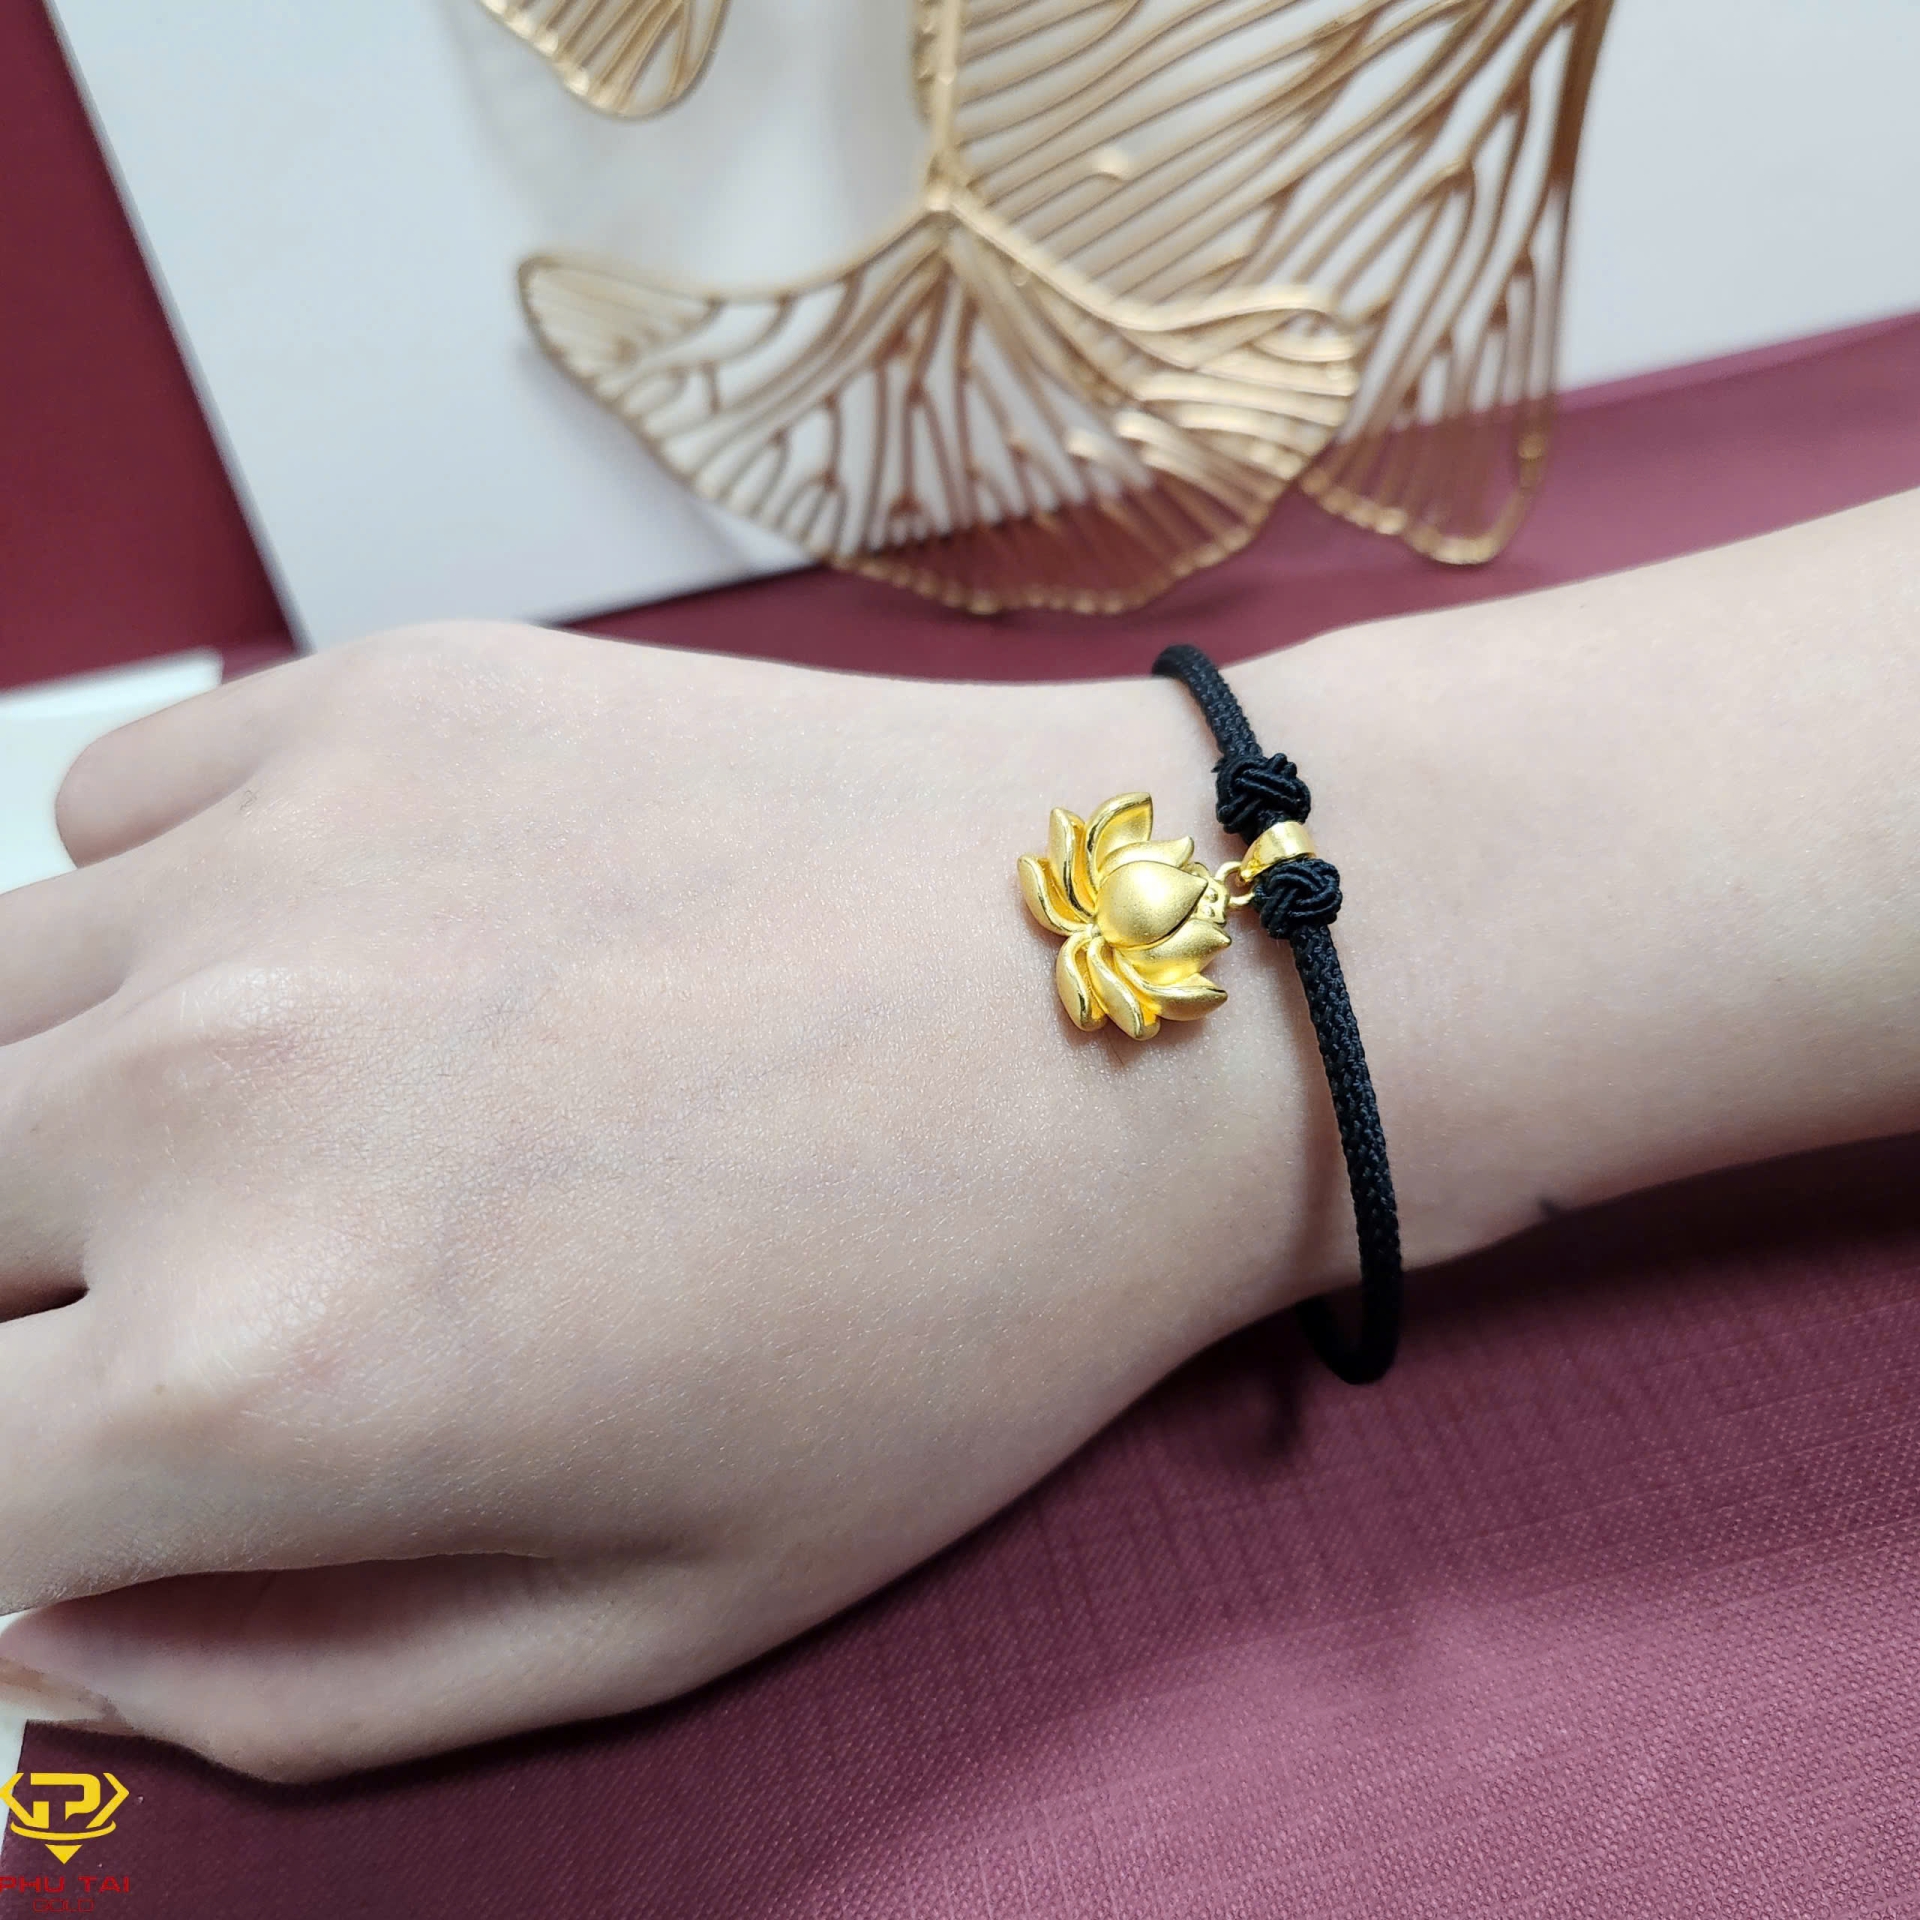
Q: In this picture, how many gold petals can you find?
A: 9